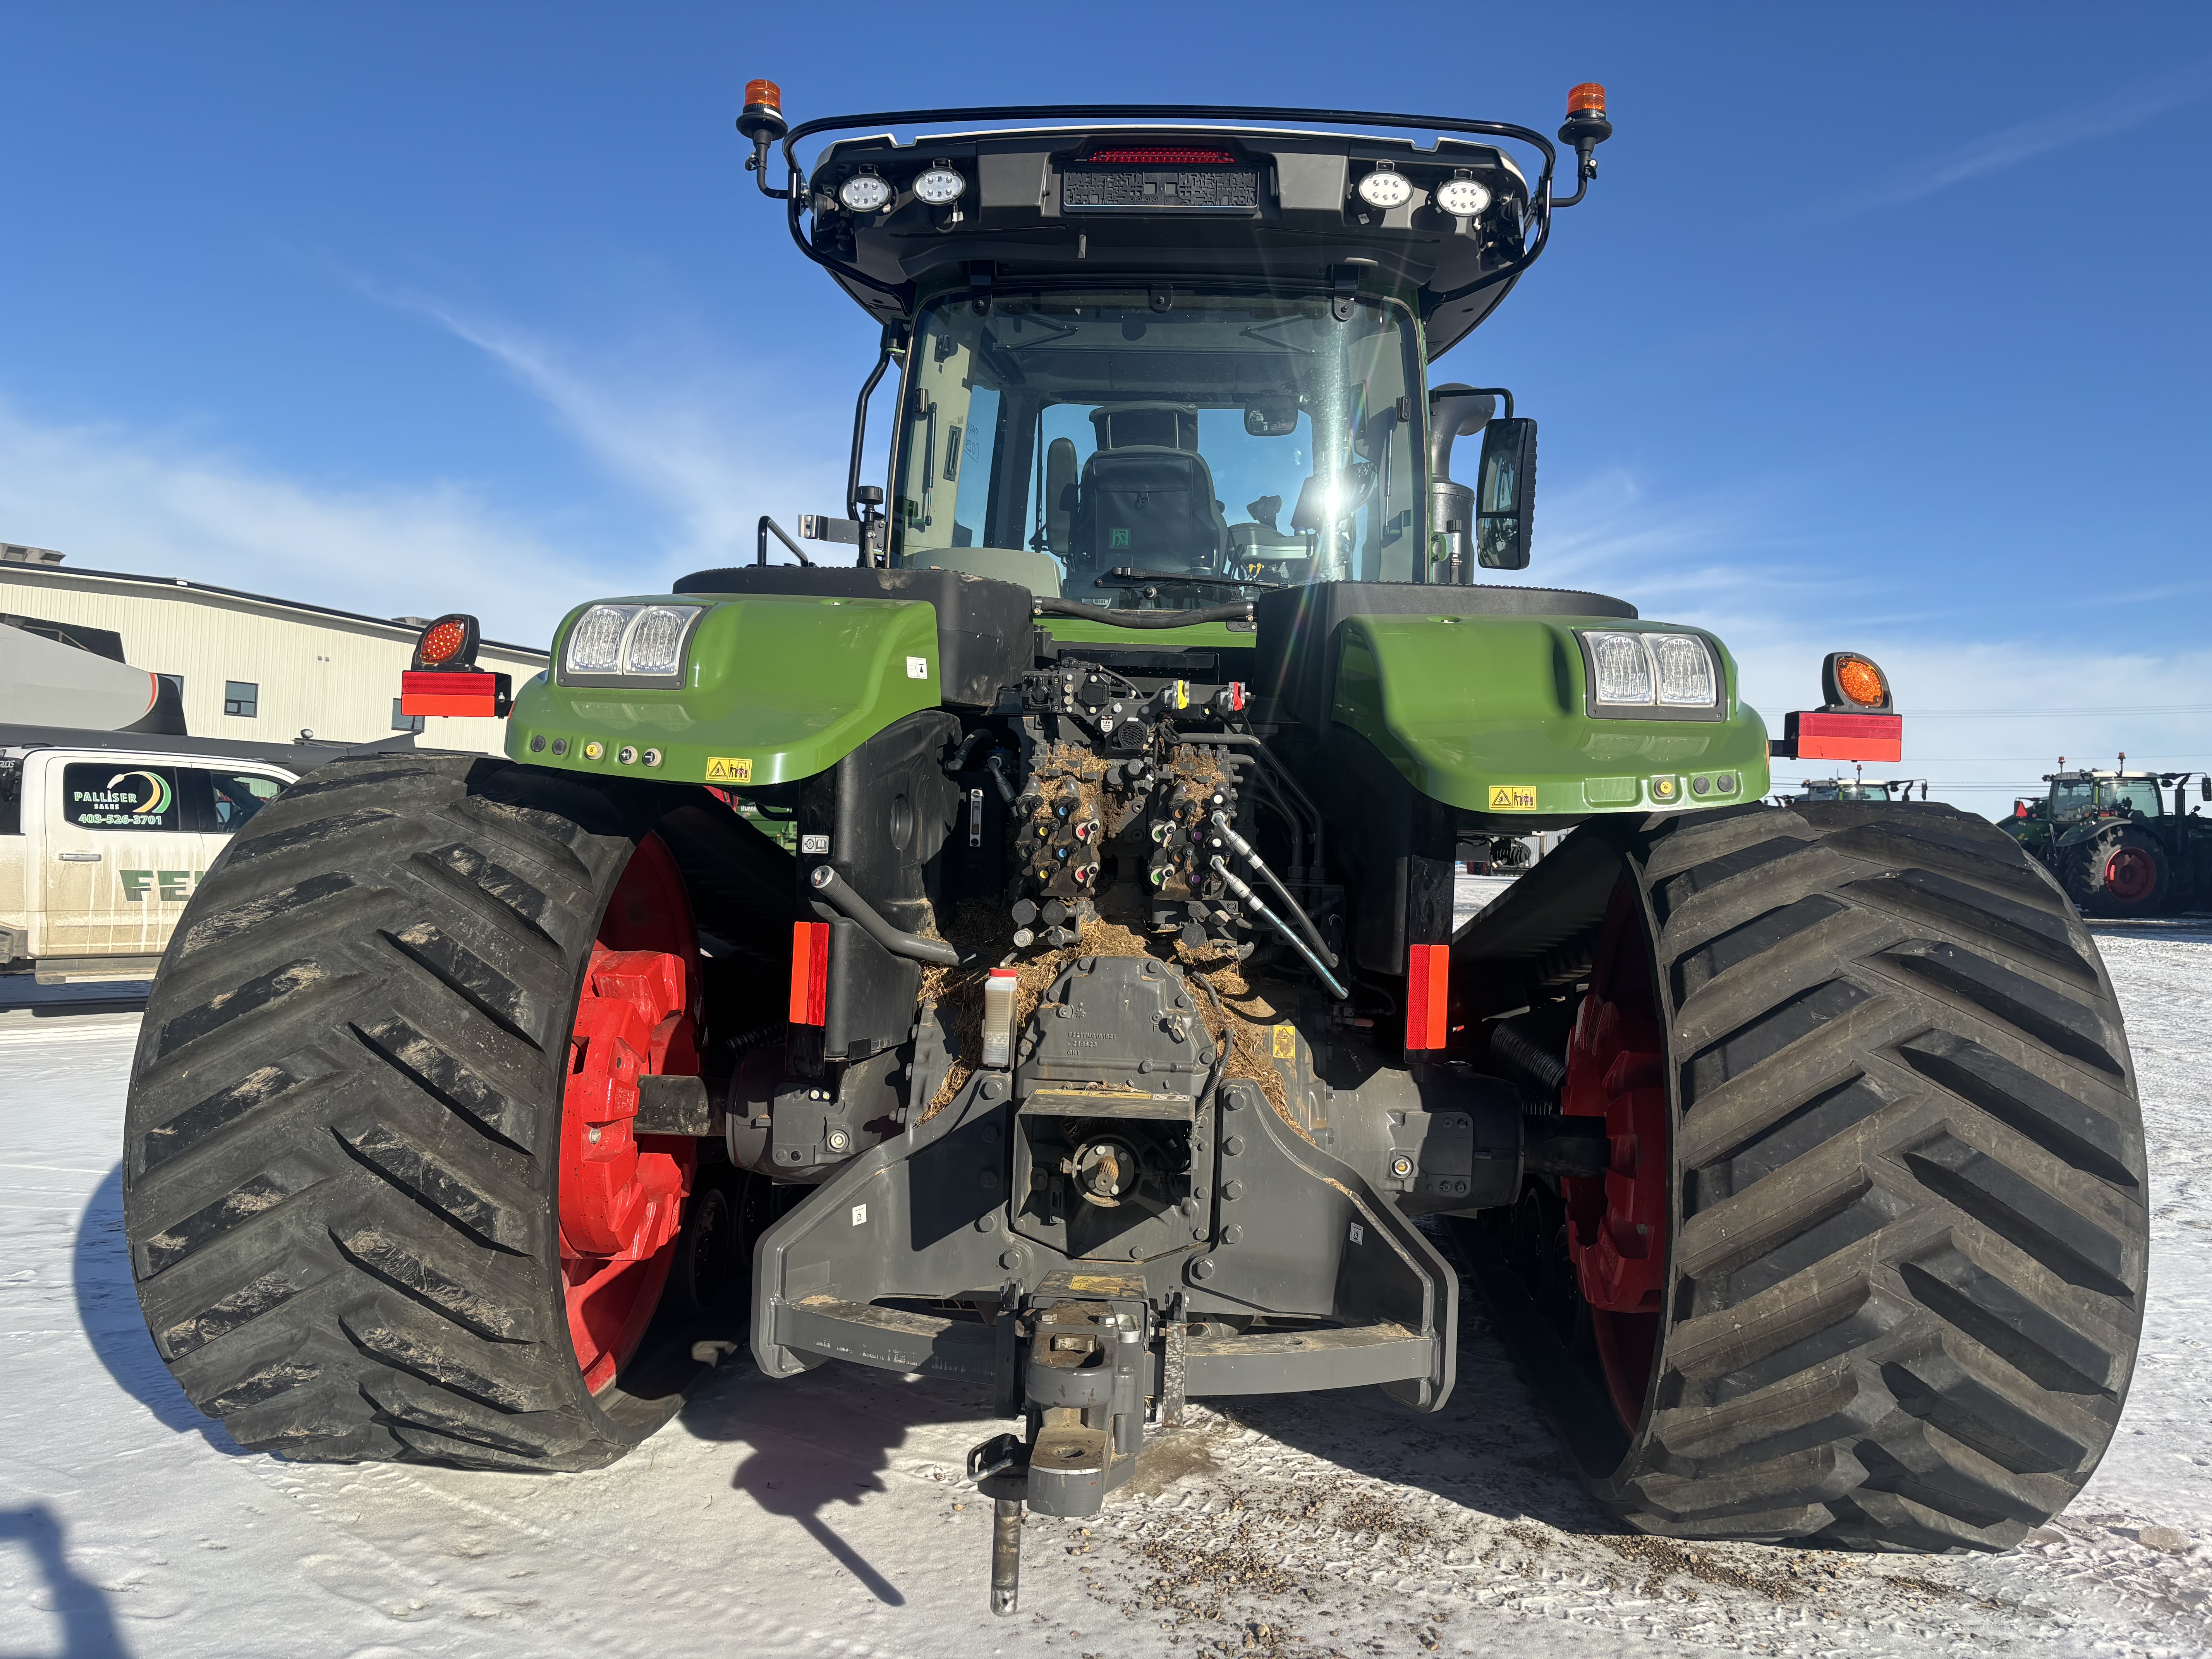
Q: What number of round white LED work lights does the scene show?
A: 4